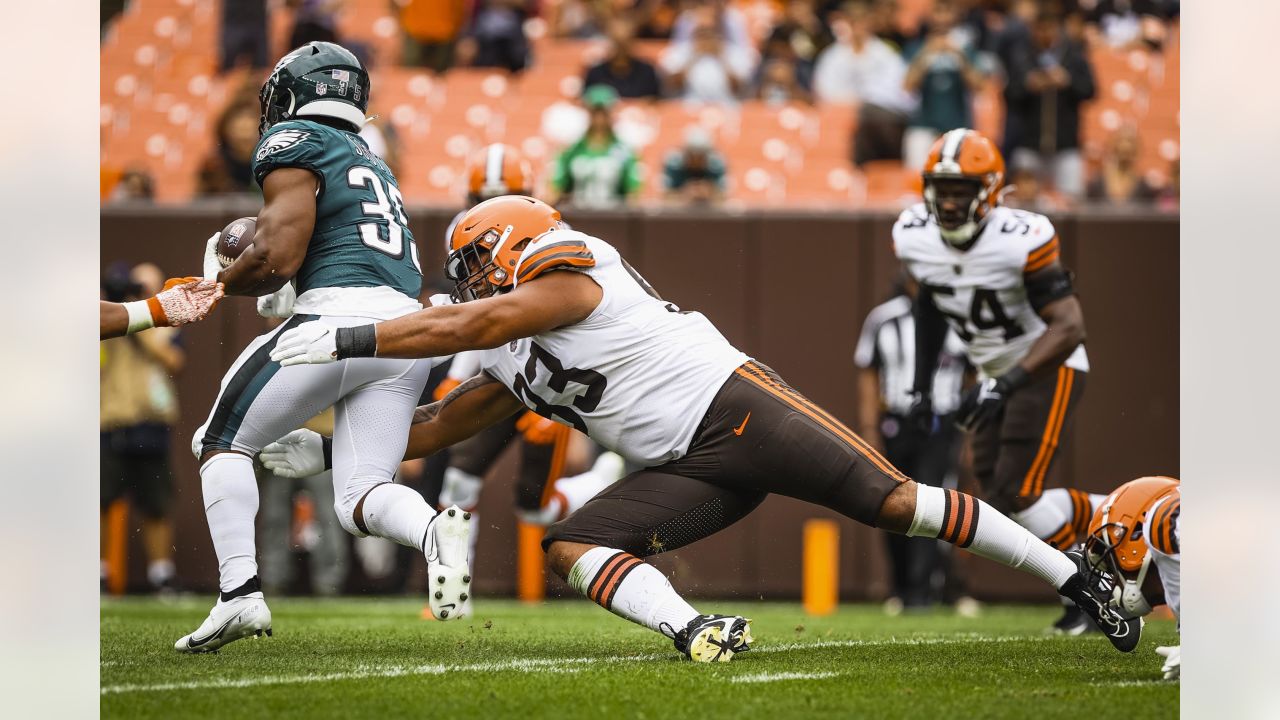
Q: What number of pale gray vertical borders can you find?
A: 2